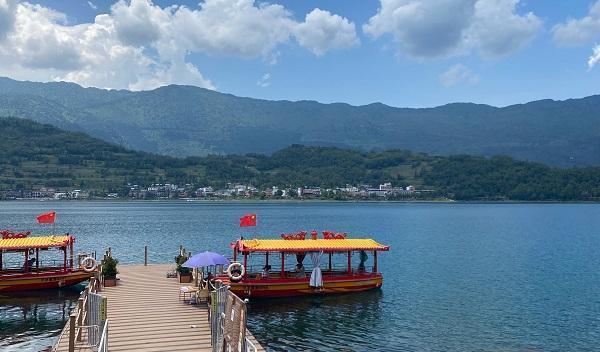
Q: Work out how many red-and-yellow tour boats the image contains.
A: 2